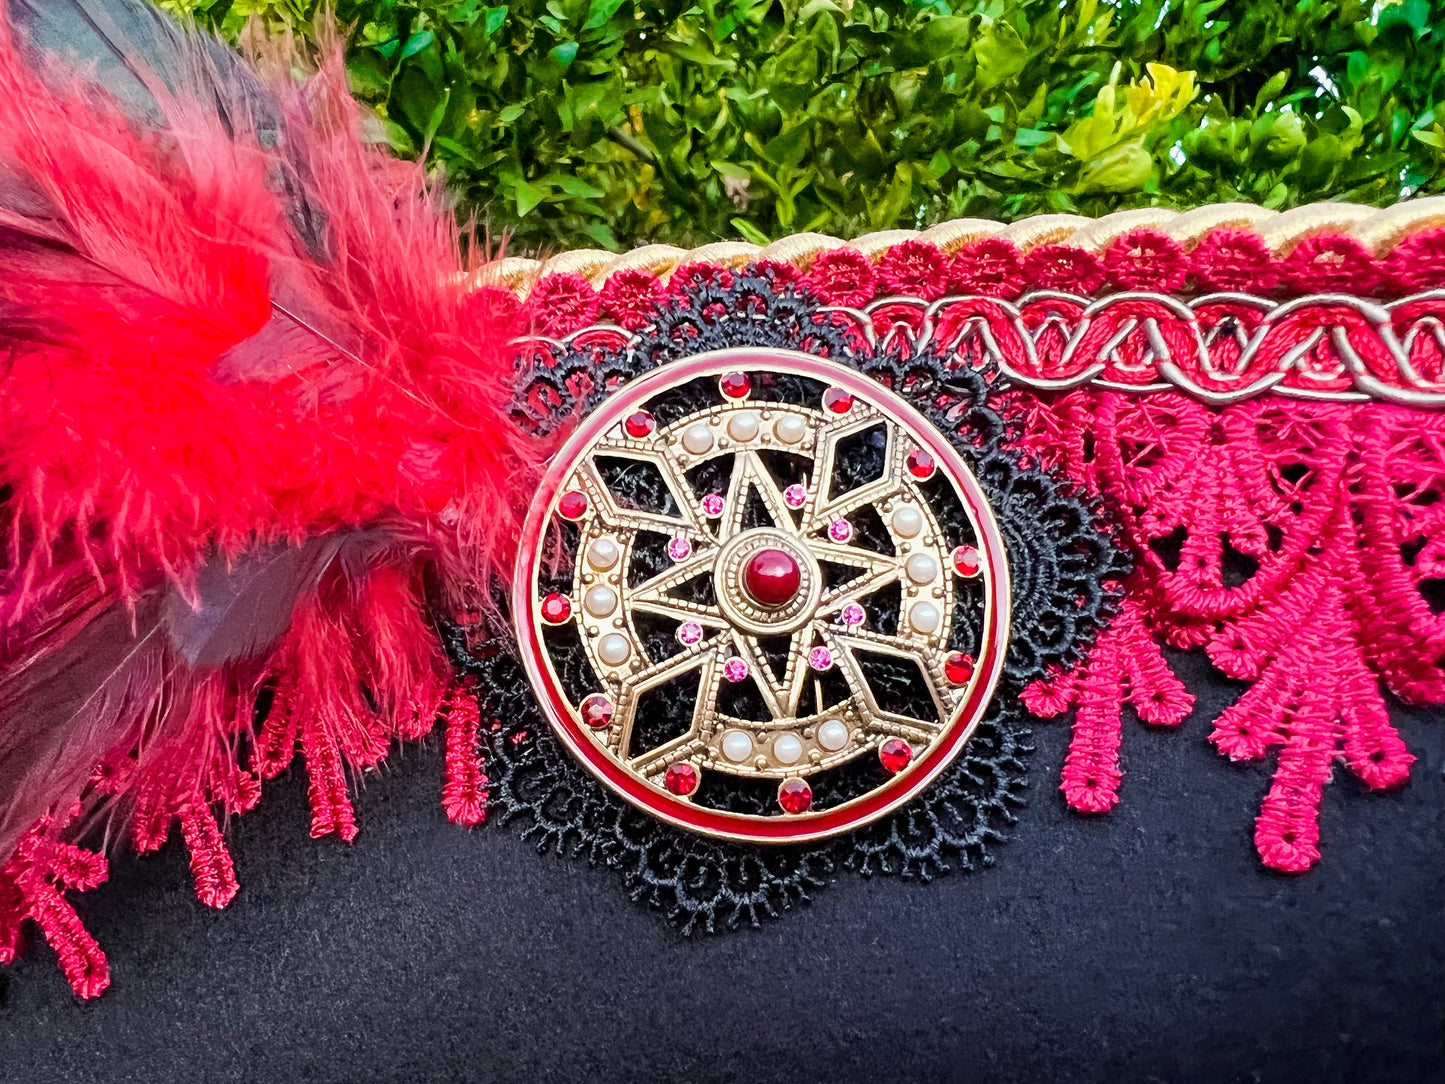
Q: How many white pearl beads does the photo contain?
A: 12